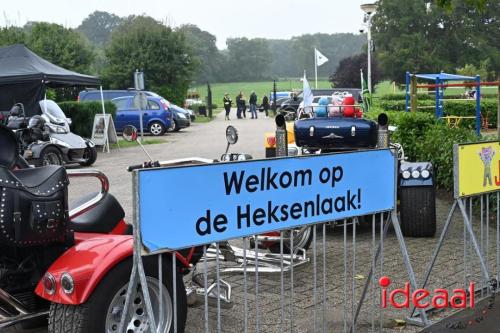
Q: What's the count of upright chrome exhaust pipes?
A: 2